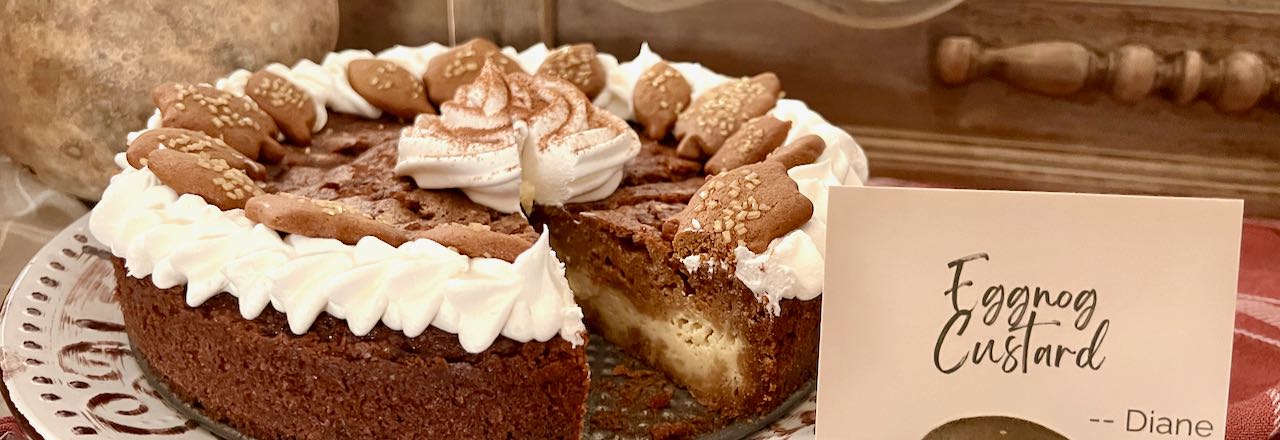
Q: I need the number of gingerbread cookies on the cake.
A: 14